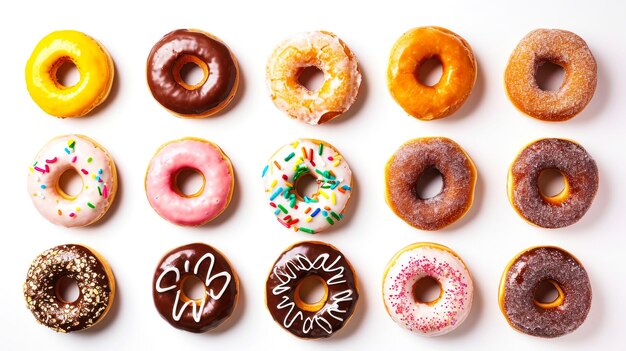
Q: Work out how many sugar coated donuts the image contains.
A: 4